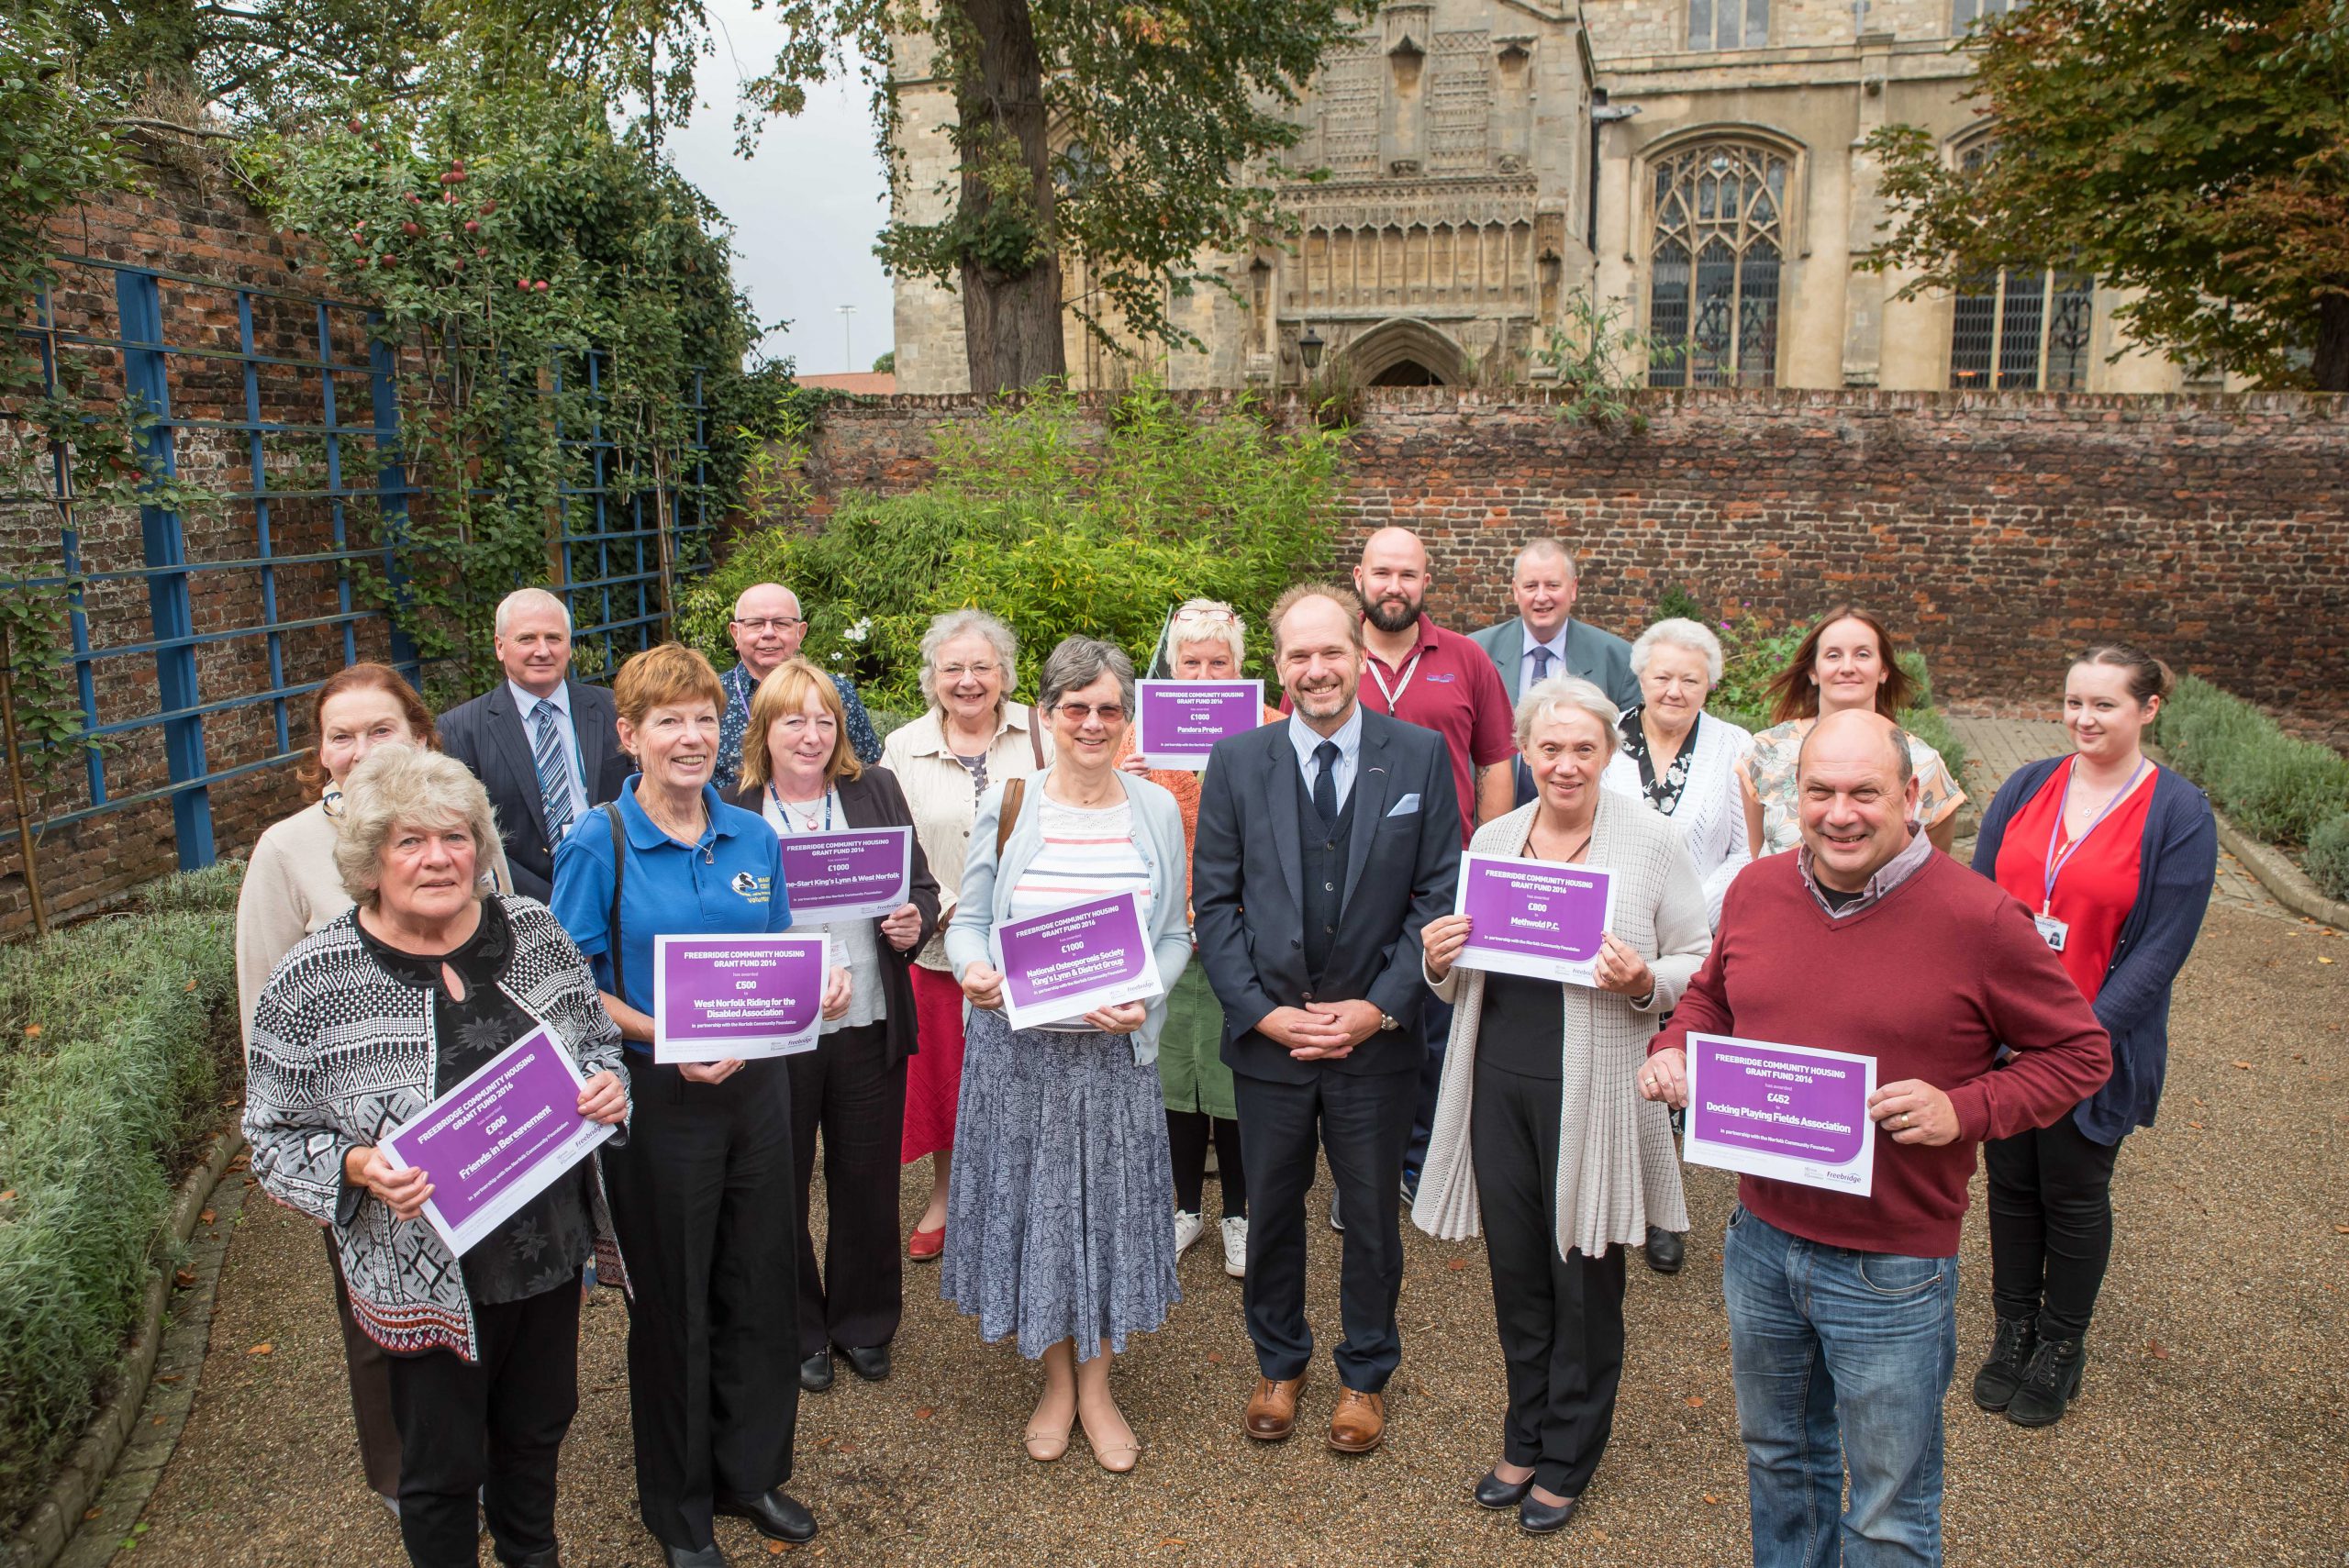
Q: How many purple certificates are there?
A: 7